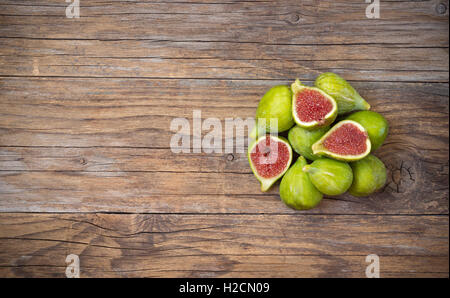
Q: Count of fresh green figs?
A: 10